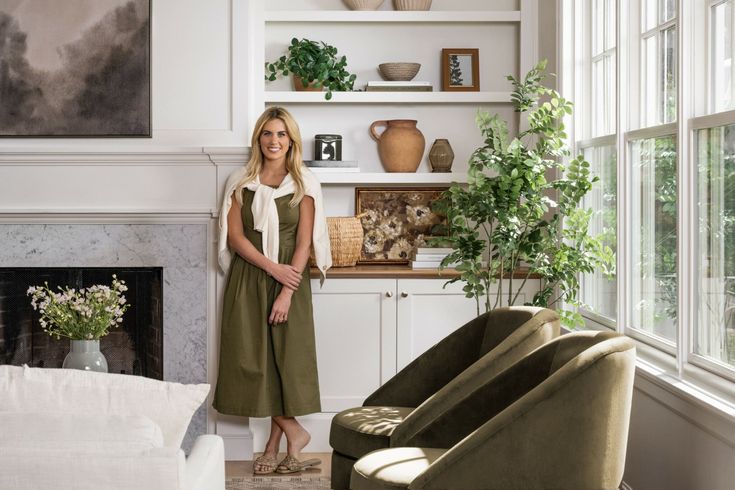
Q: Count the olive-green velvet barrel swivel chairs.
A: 2